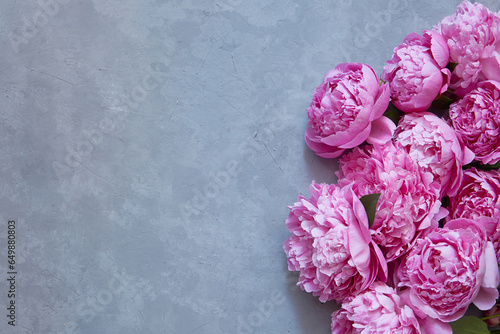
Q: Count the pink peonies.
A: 10